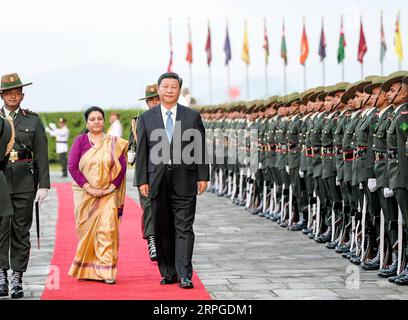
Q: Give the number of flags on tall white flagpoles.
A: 13